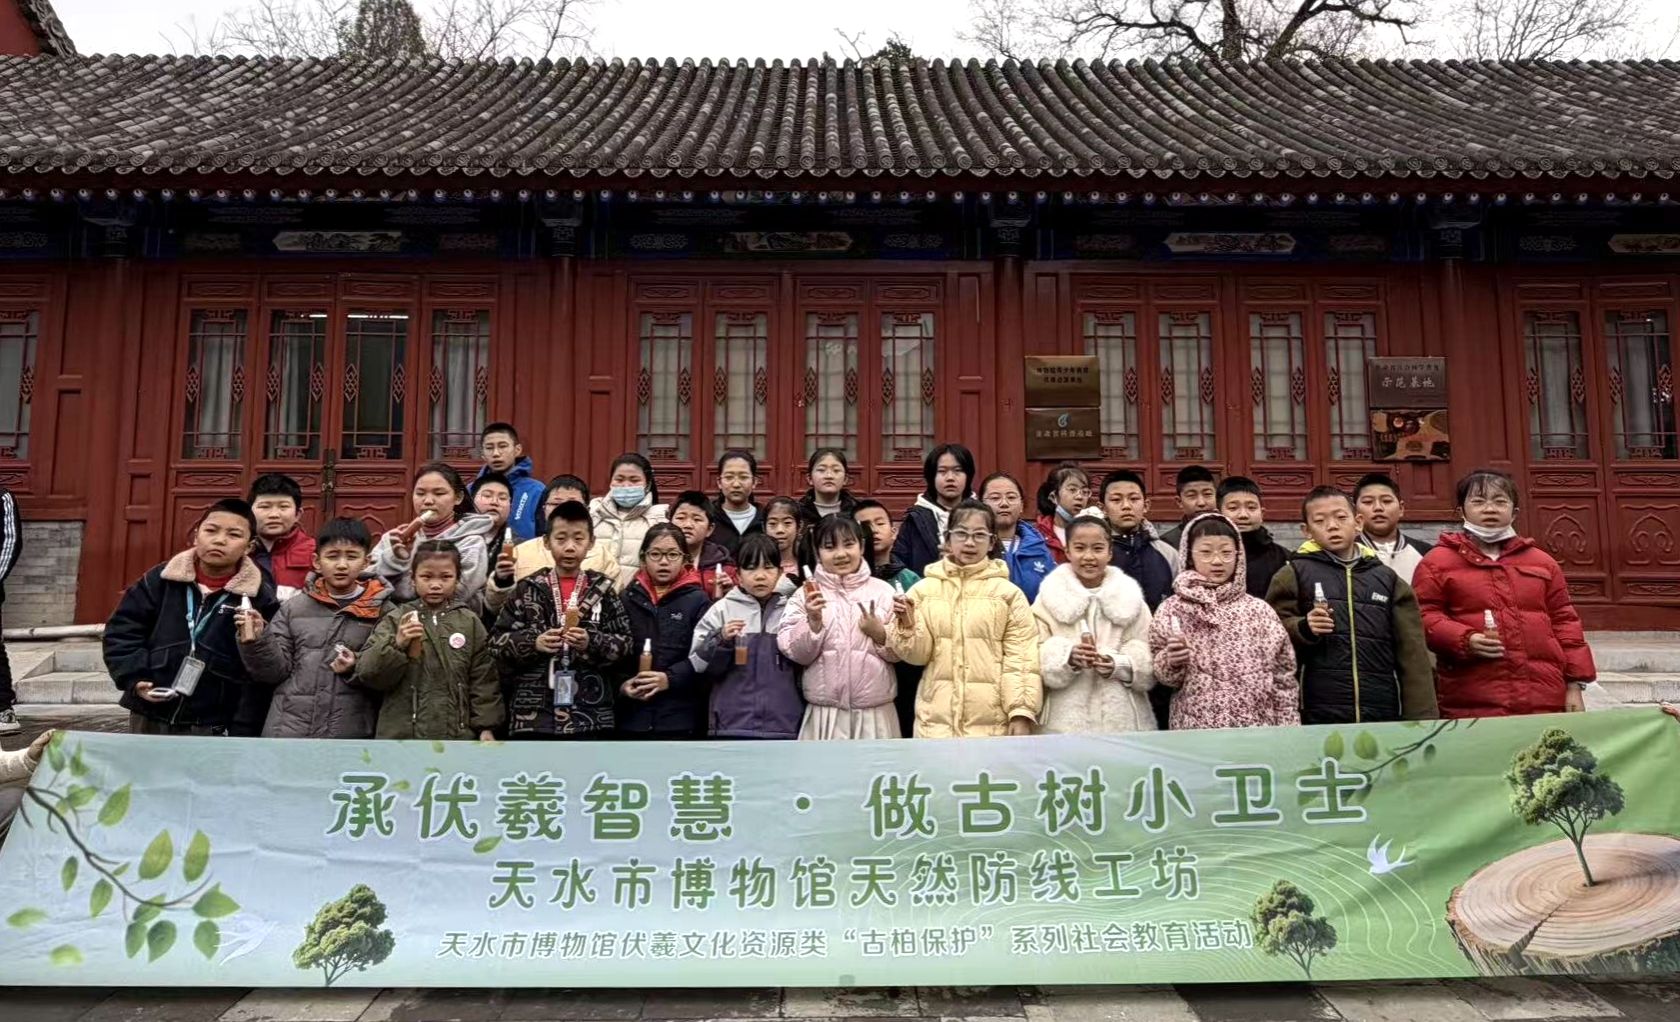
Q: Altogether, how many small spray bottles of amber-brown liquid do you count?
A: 14